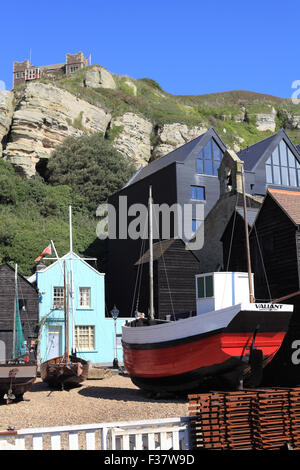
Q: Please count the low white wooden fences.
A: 1